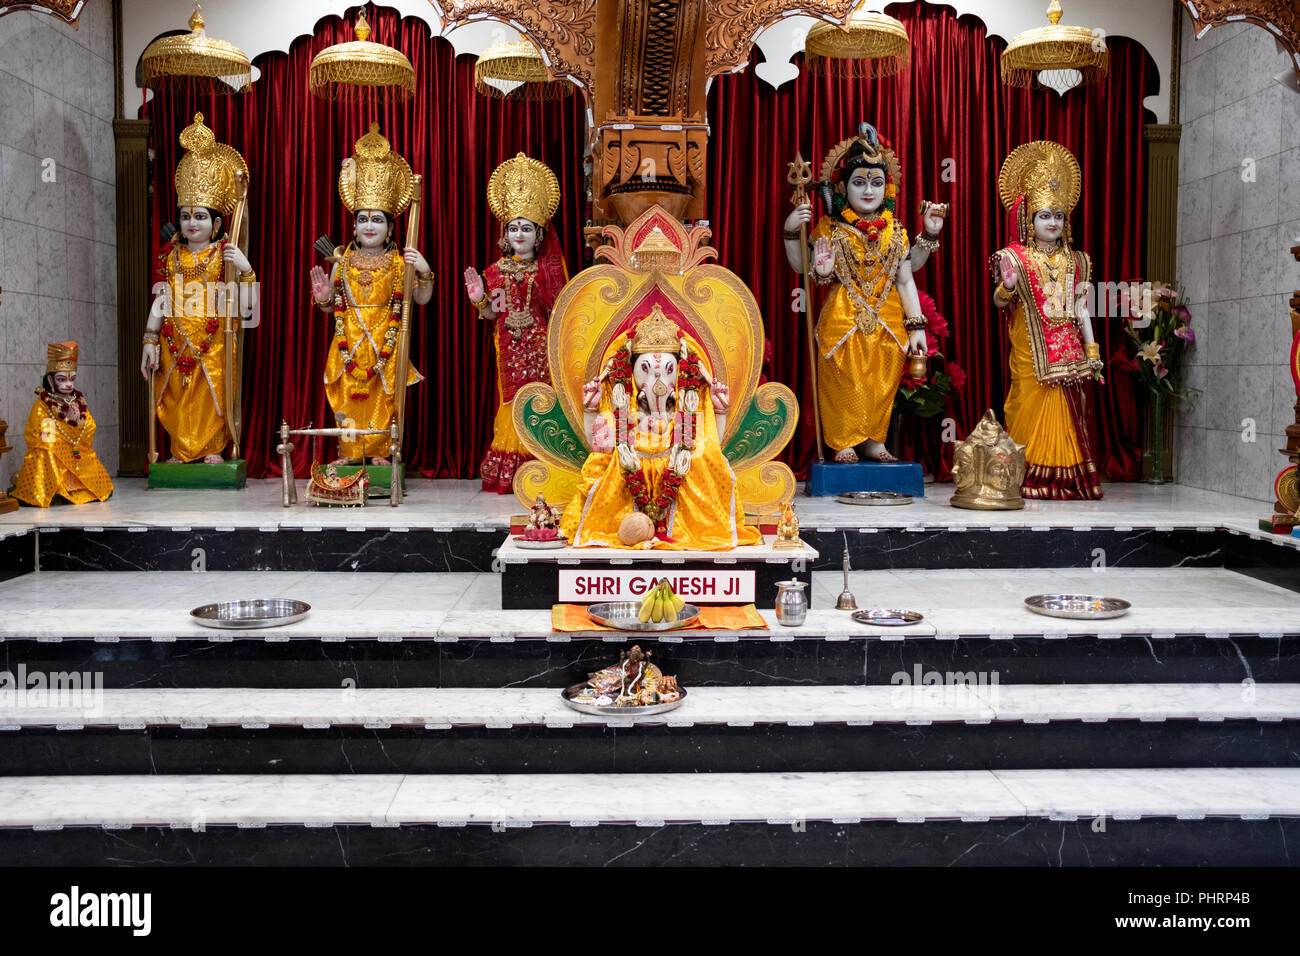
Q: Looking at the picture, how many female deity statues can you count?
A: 2